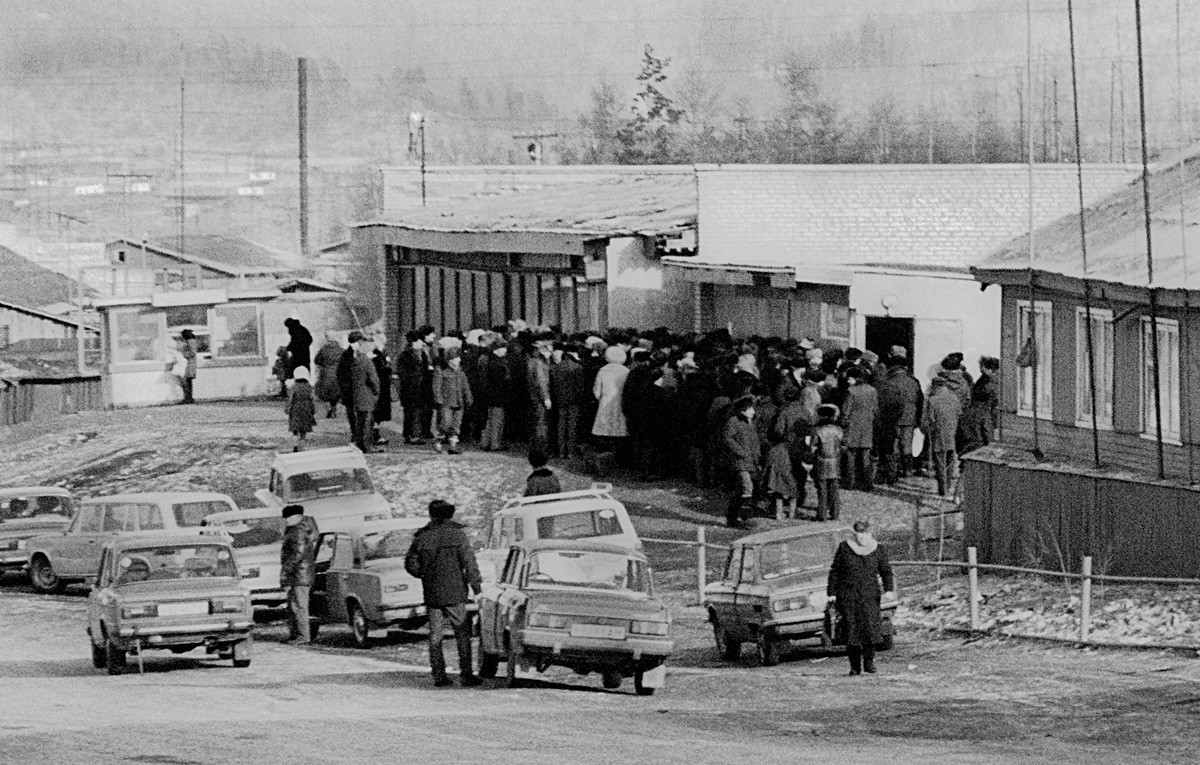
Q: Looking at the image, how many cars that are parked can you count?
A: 9